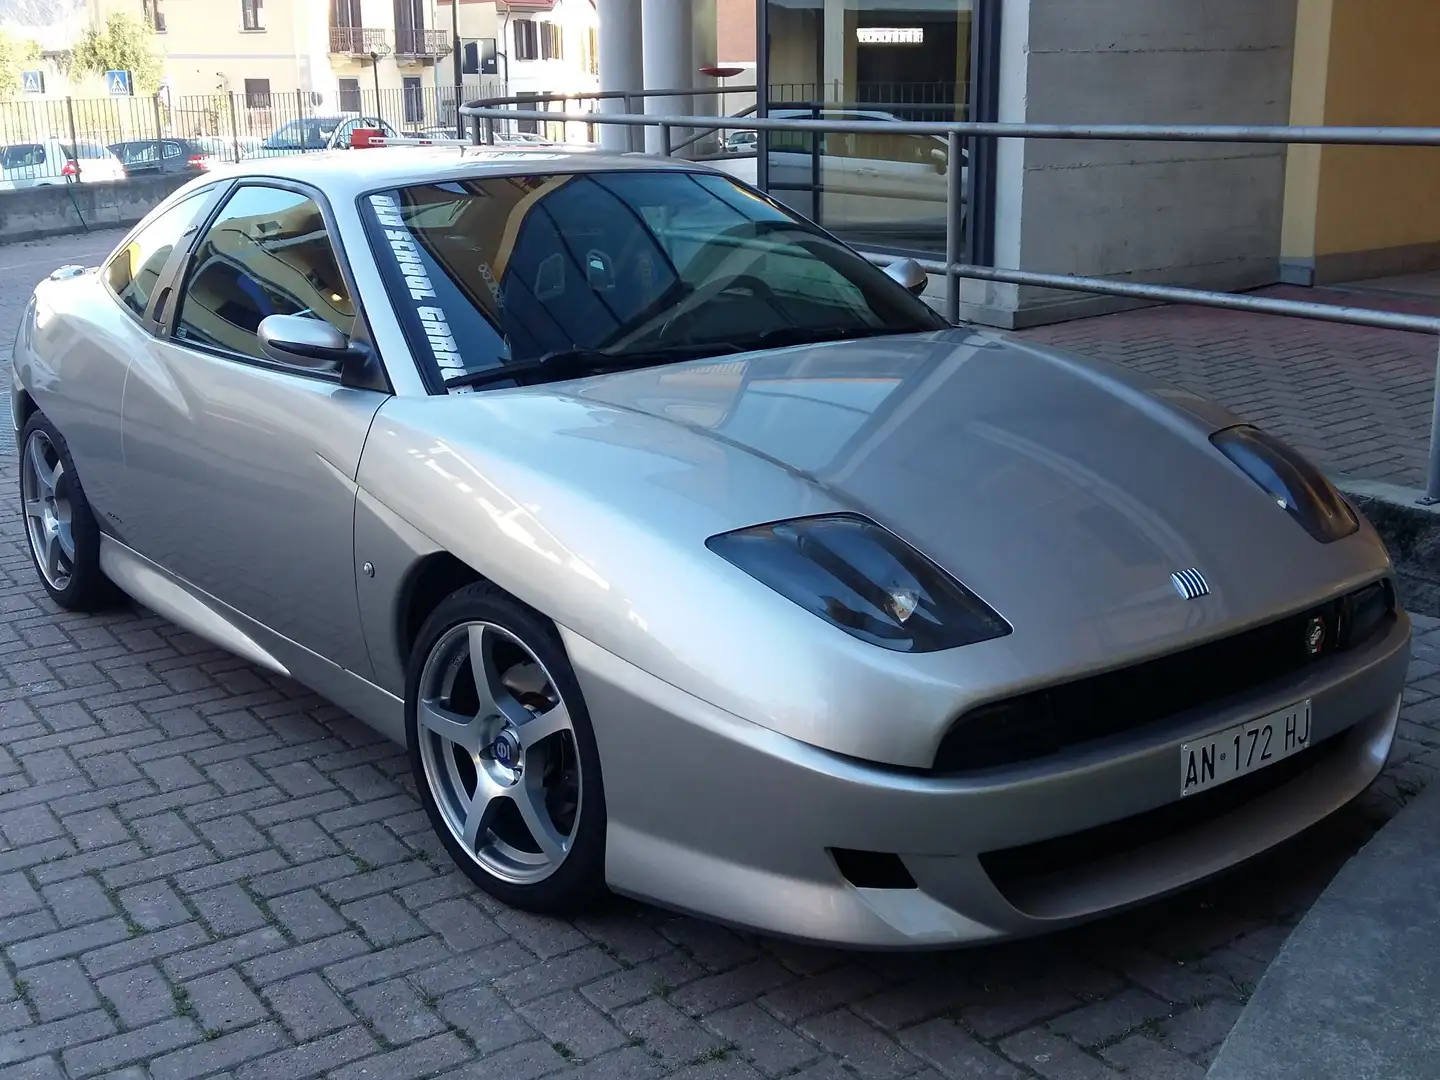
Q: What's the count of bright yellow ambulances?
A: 0